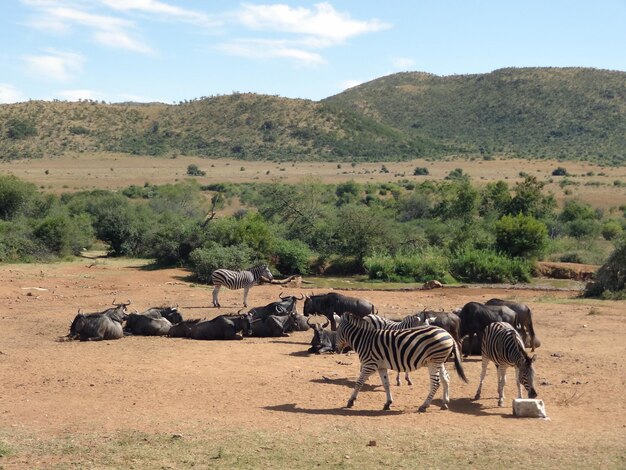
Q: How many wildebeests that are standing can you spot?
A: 4